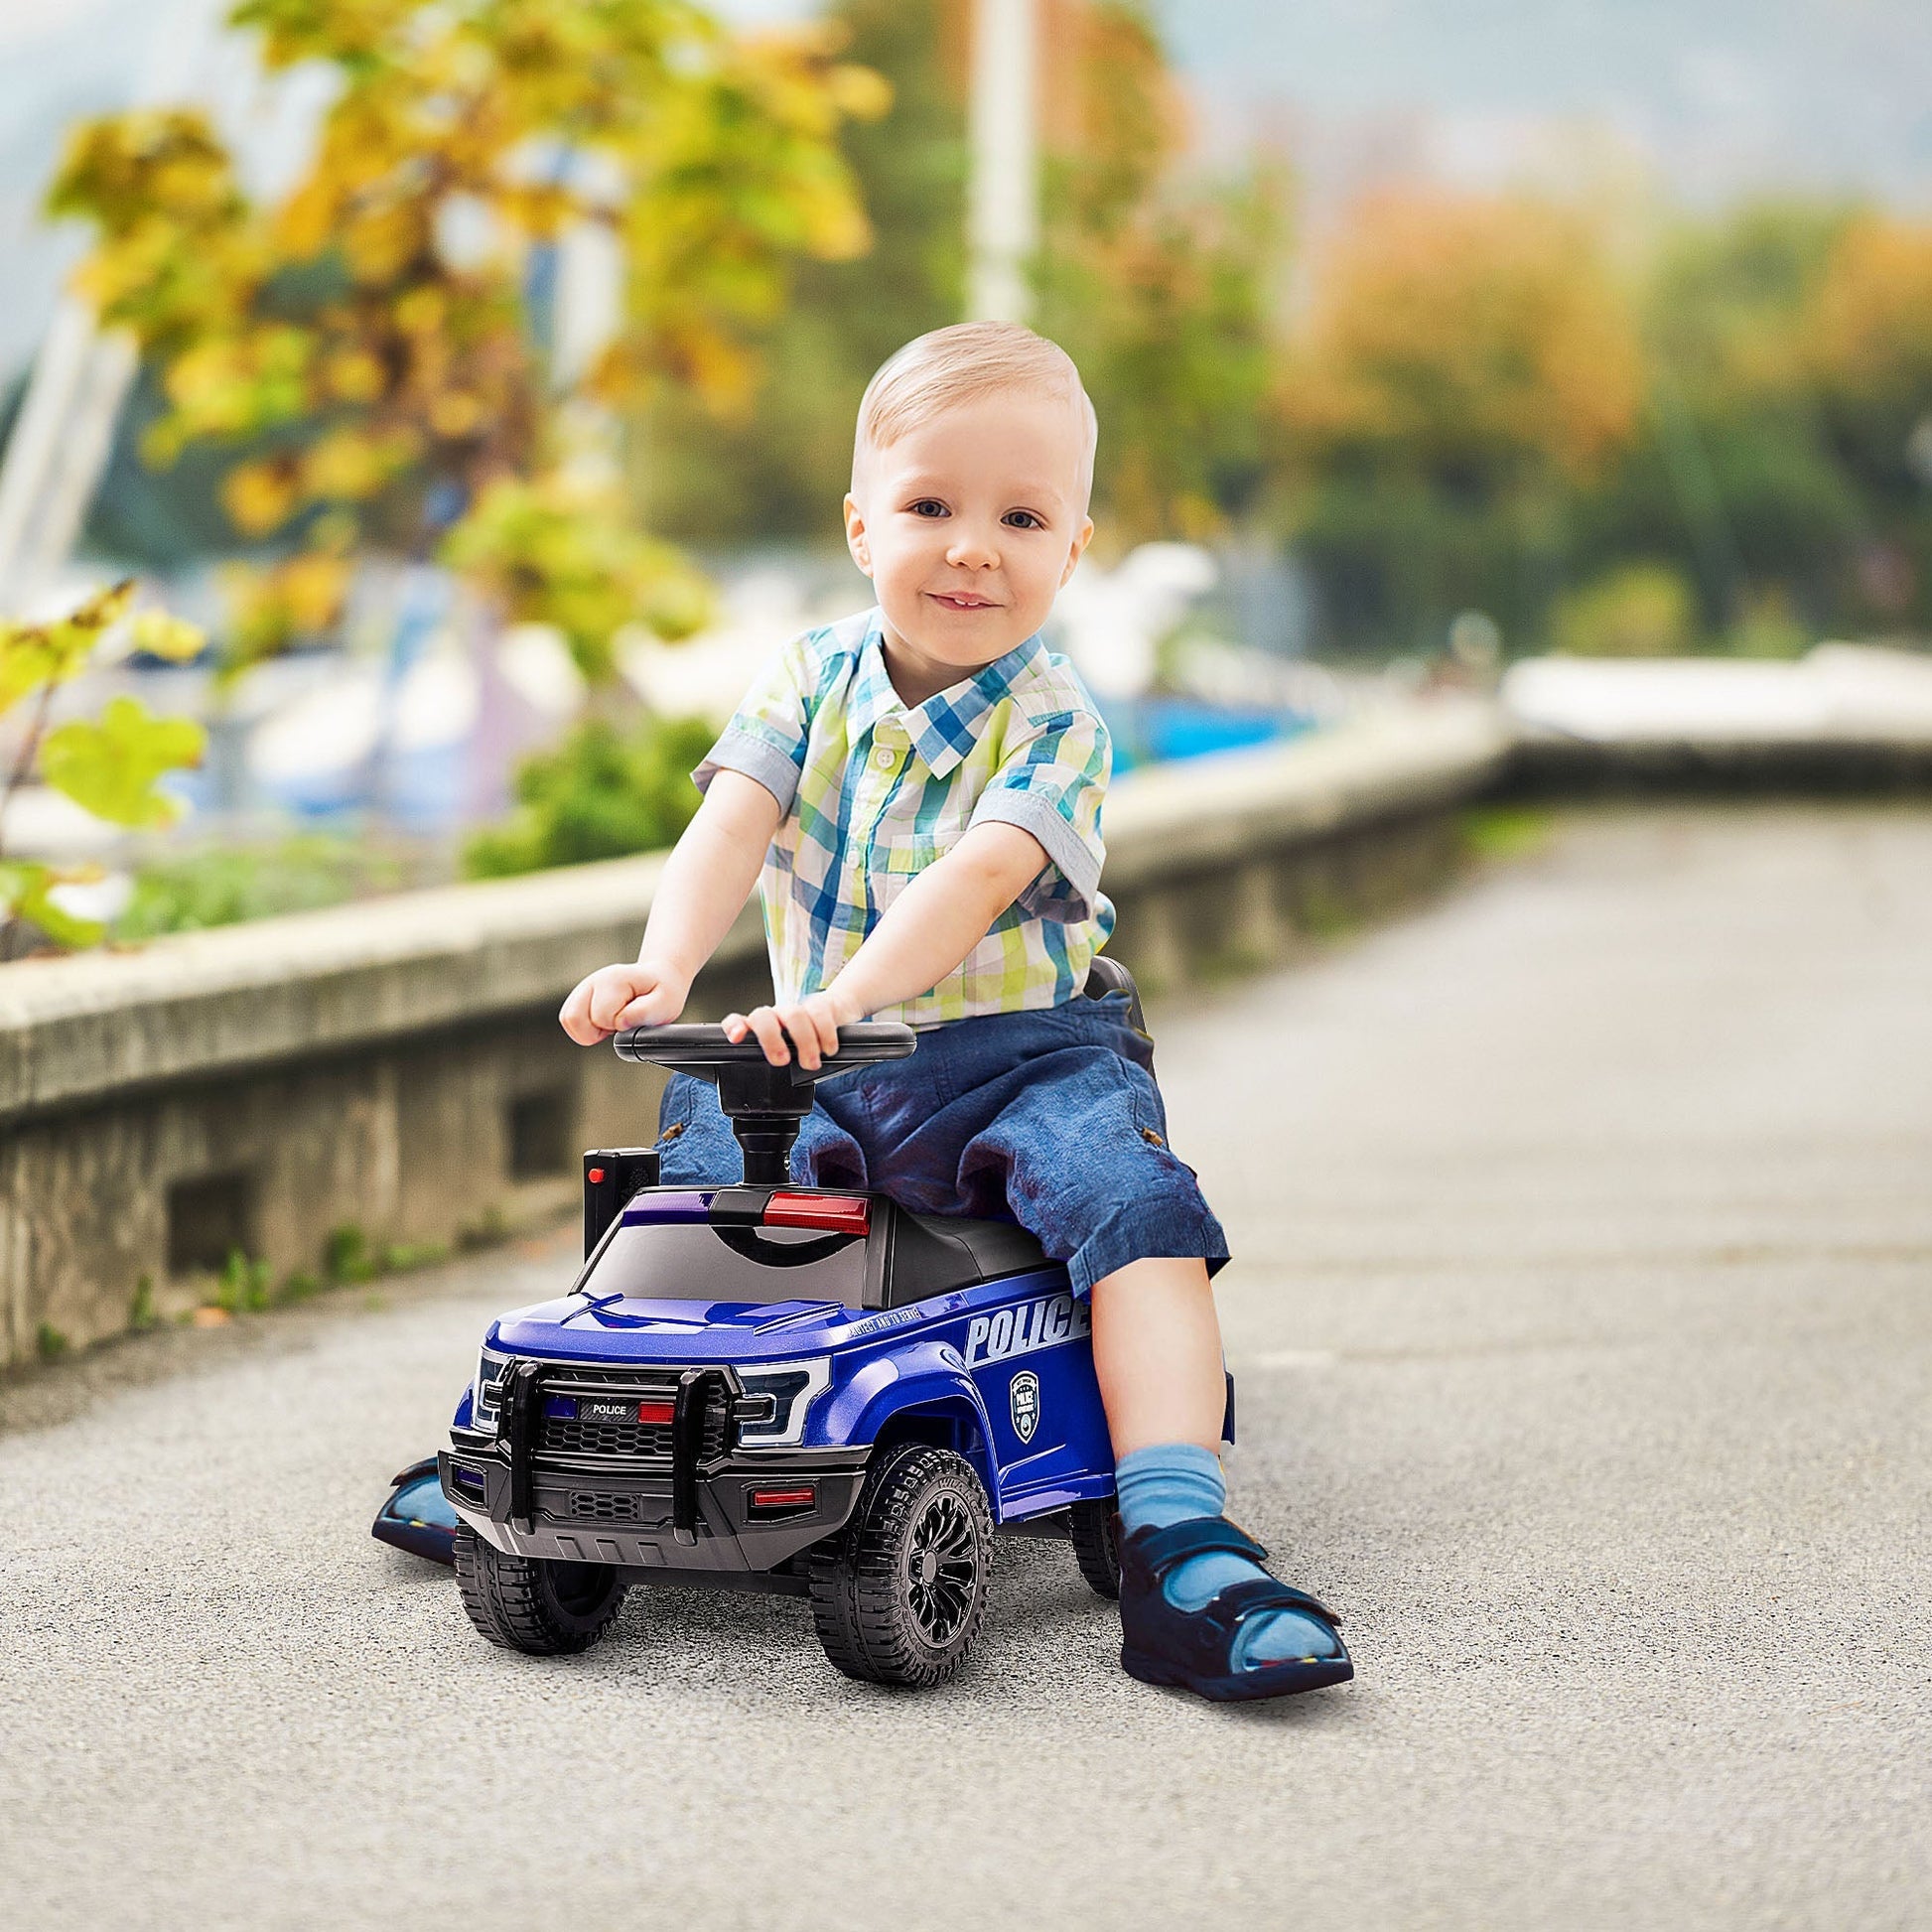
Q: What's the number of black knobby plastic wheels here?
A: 3